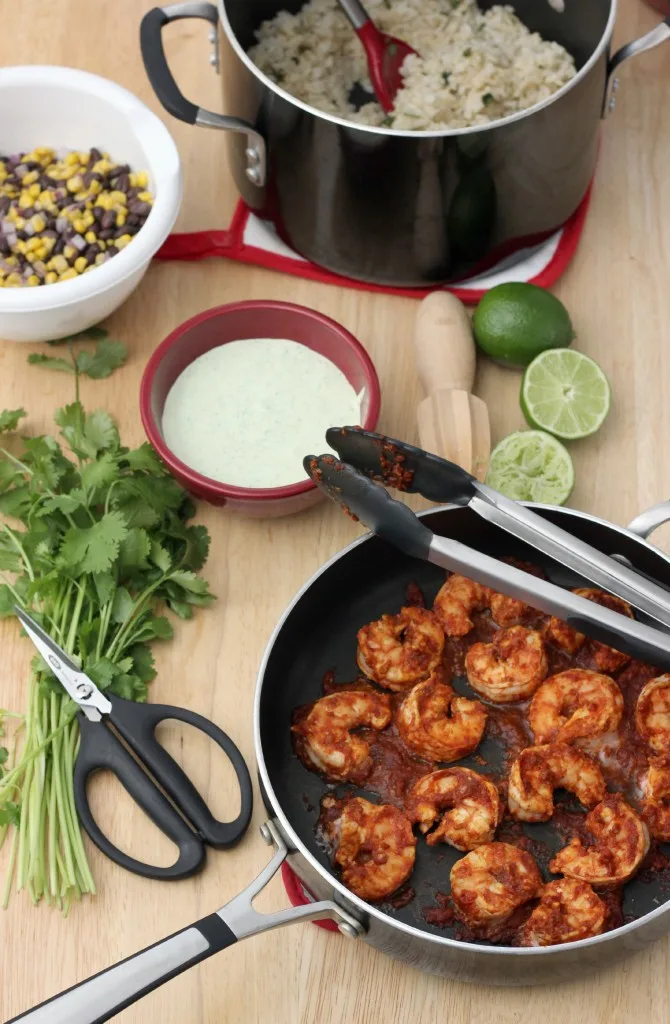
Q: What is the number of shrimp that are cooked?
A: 15